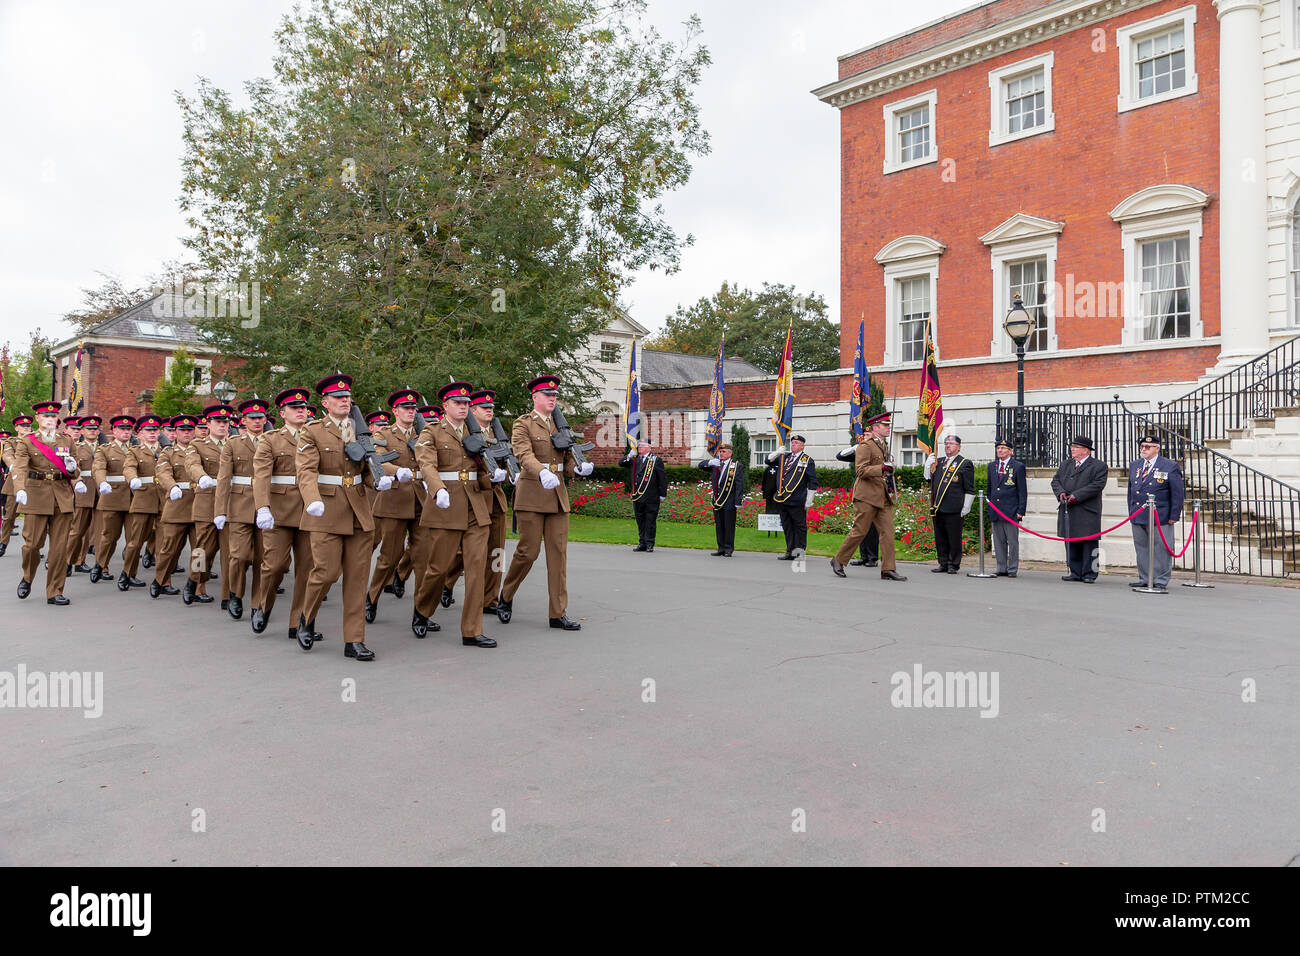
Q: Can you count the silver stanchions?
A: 3